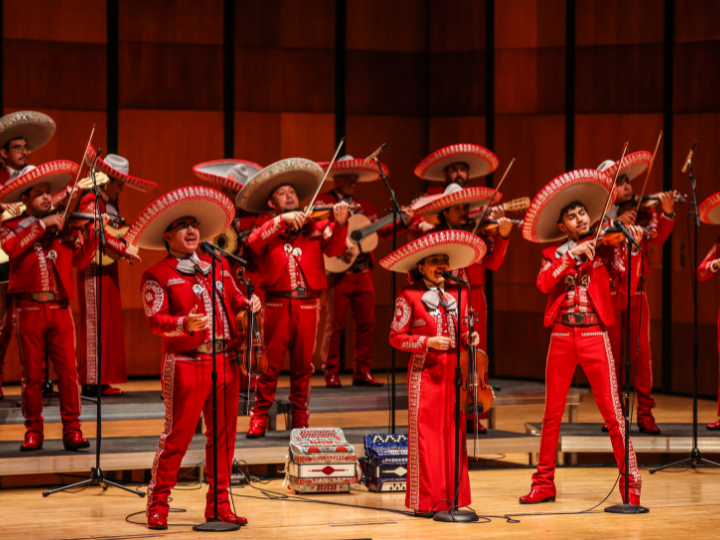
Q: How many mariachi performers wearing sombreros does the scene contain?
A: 13